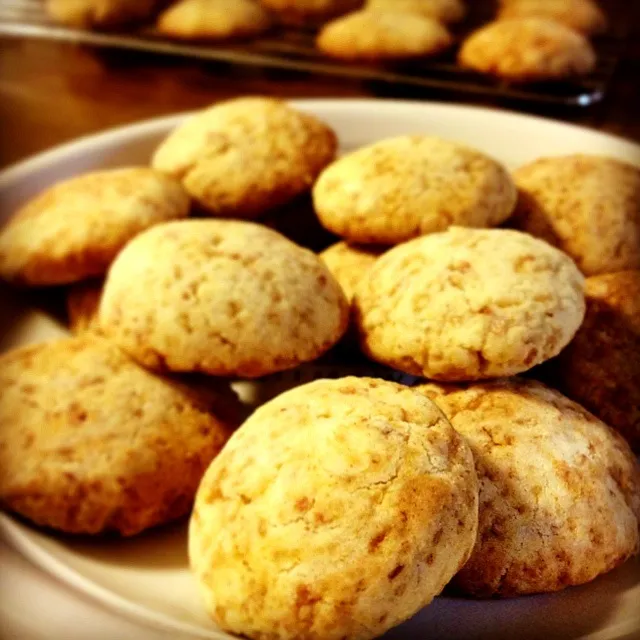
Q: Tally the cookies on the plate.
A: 12